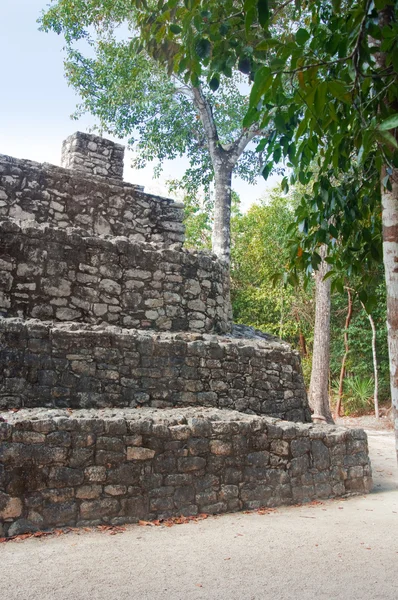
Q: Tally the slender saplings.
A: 2